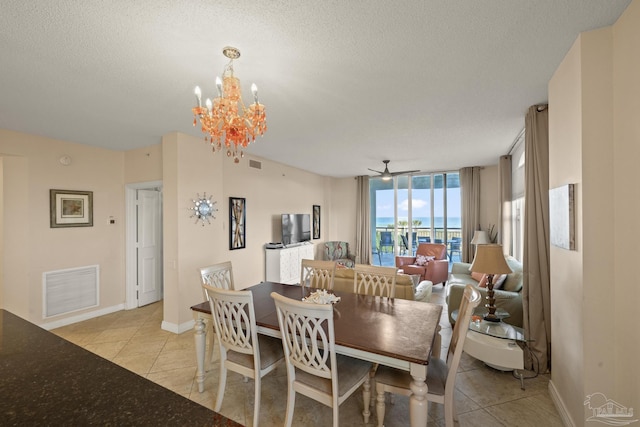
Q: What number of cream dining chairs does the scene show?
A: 6